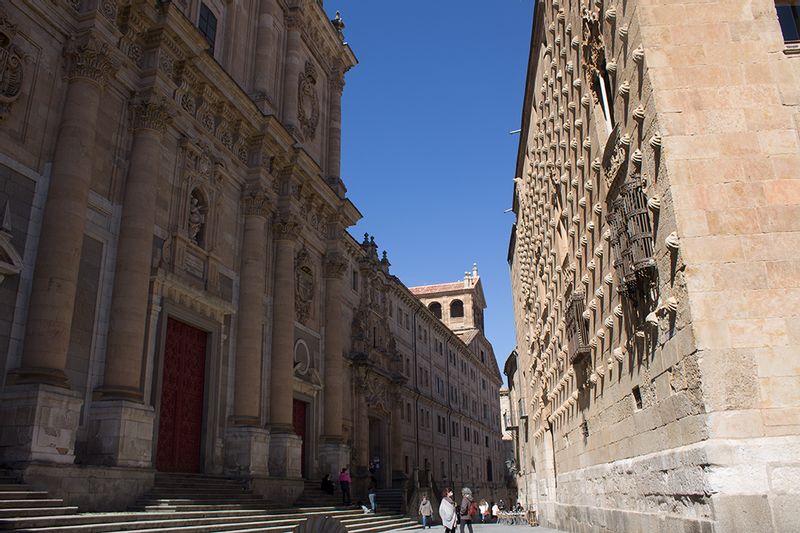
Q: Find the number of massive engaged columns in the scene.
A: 5